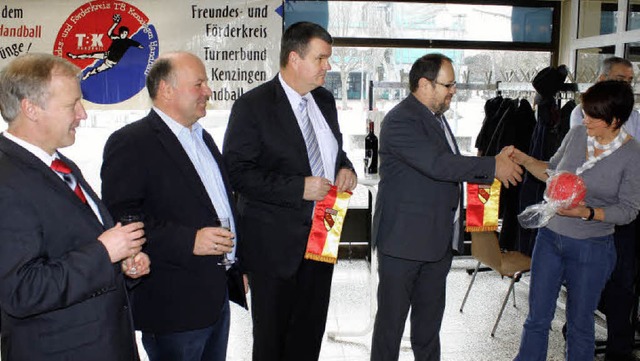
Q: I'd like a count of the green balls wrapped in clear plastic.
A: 0